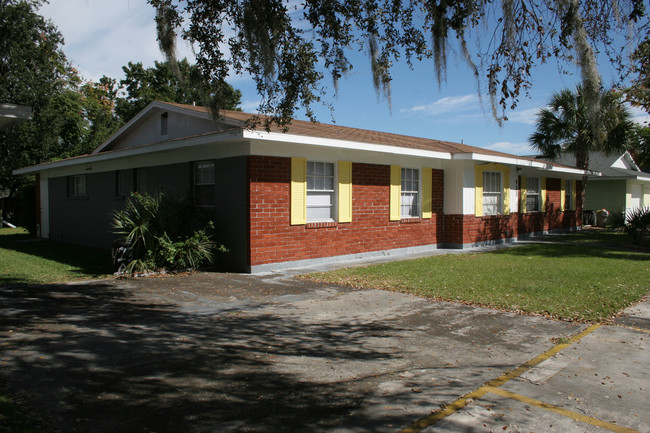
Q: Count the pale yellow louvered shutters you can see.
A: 10